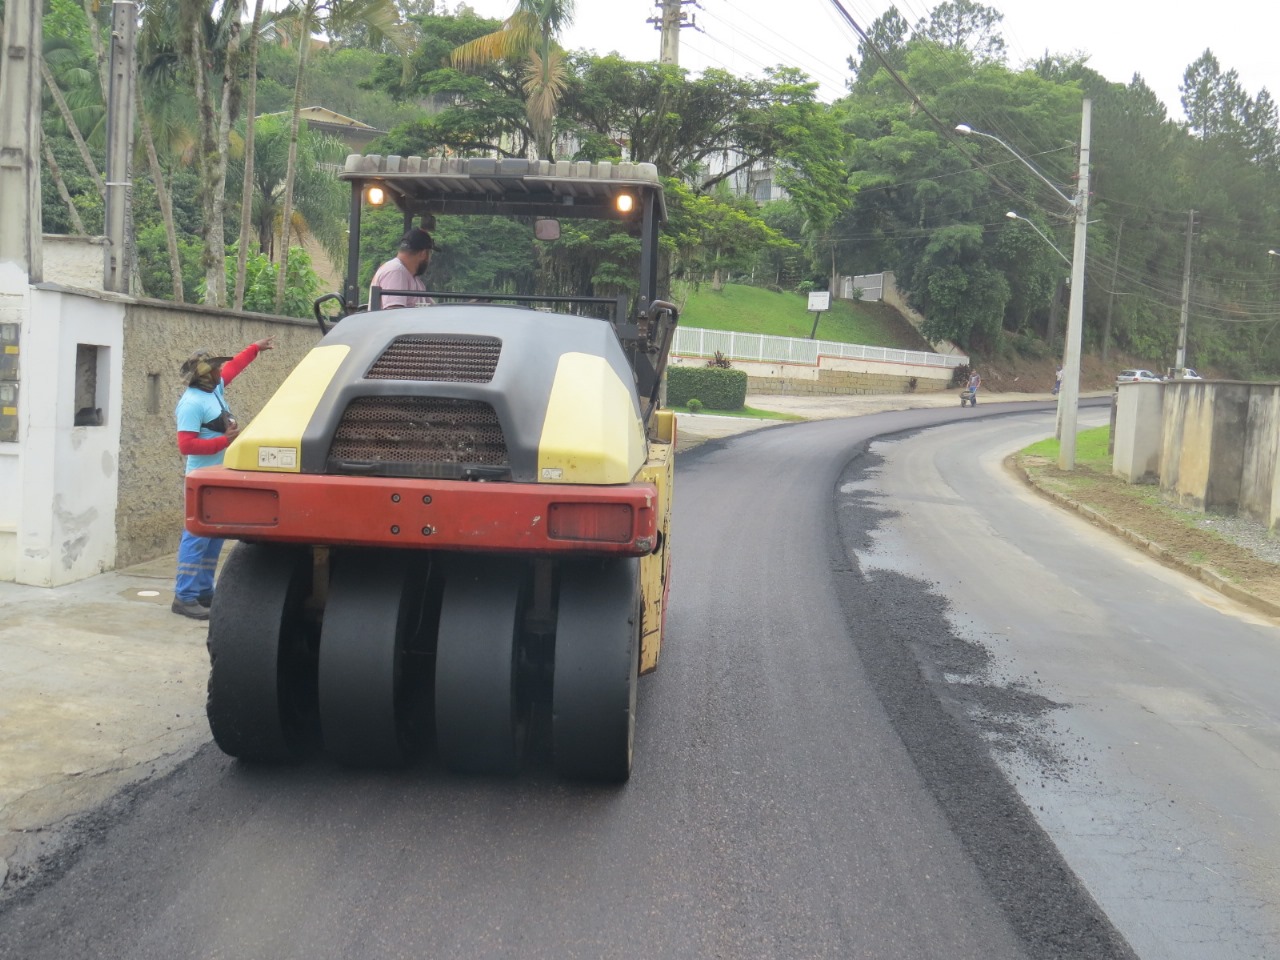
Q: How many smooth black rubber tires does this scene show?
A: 4